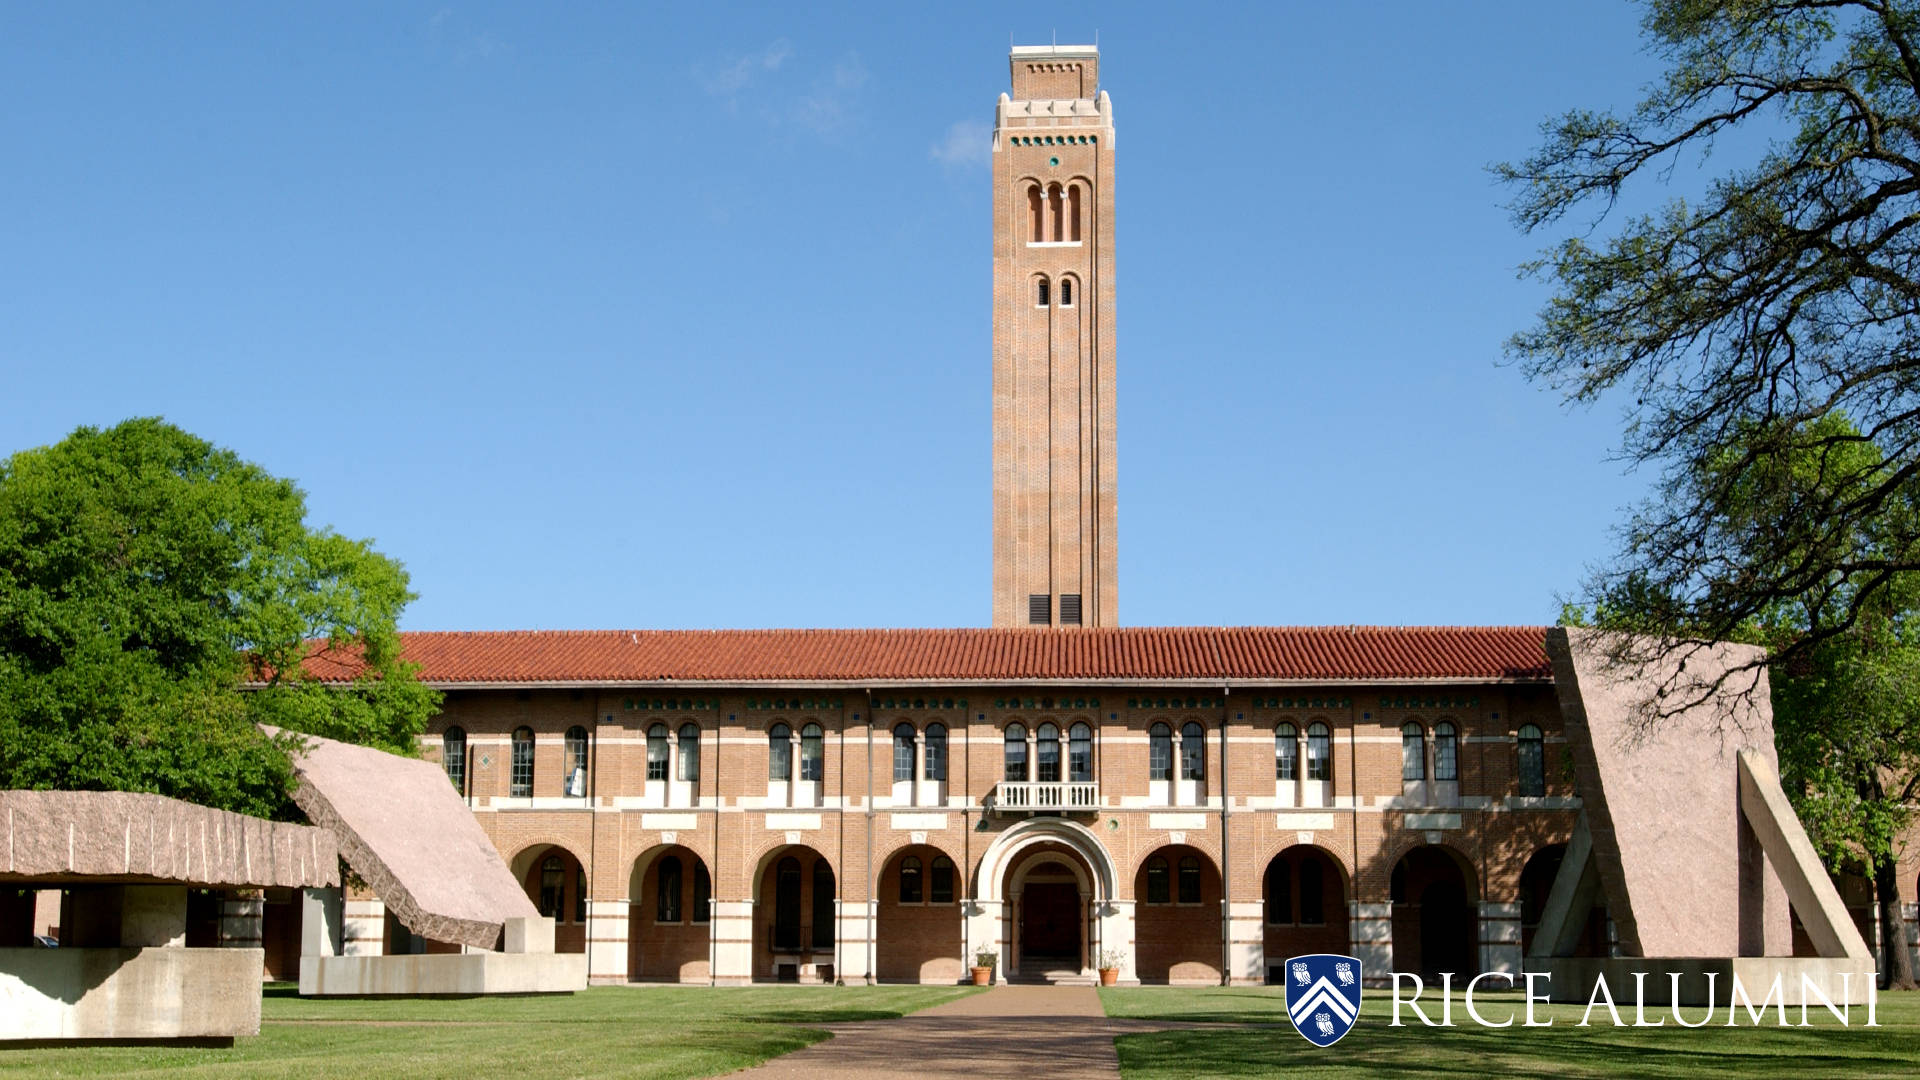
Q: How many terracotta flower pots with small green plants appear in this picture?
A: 2